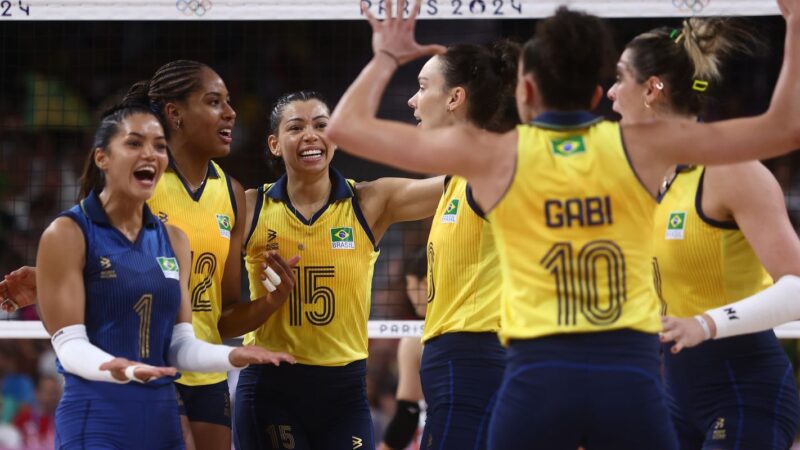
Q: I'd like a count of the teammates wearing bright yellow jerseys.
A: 5